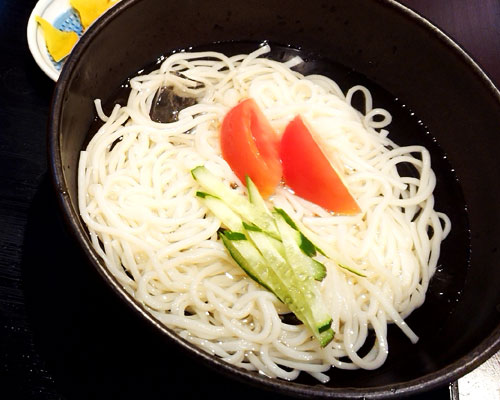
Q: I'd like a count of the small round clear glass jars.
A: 0